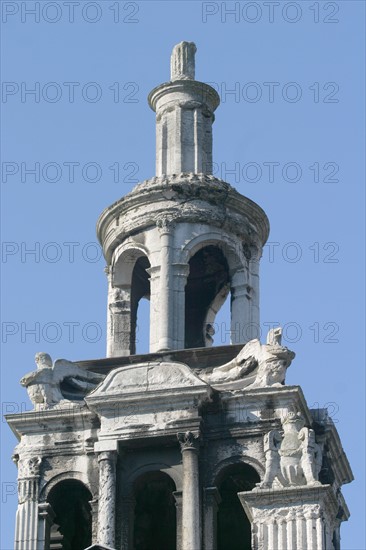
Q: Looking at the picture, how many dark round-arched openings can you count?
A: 5